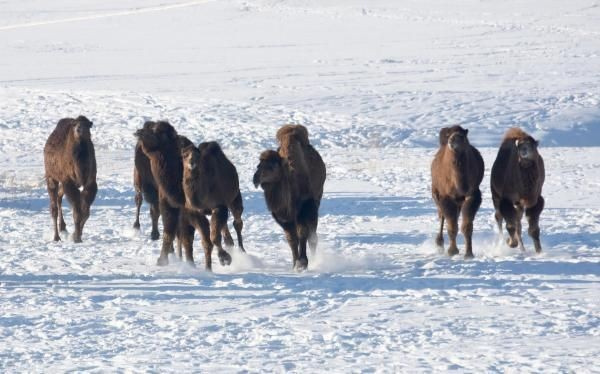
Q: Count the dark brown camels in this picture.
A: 7